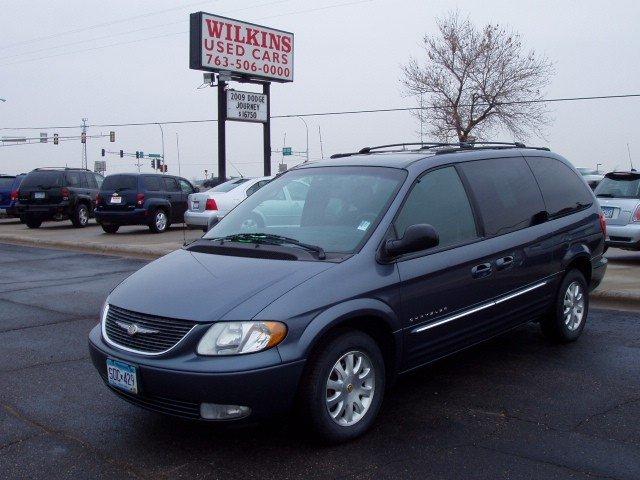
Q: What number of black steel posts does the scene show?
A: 2